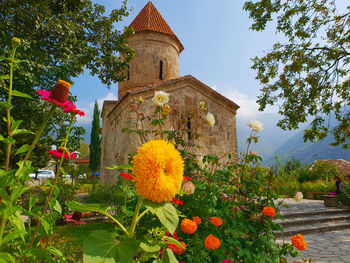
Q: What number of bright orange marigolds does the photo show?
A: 7